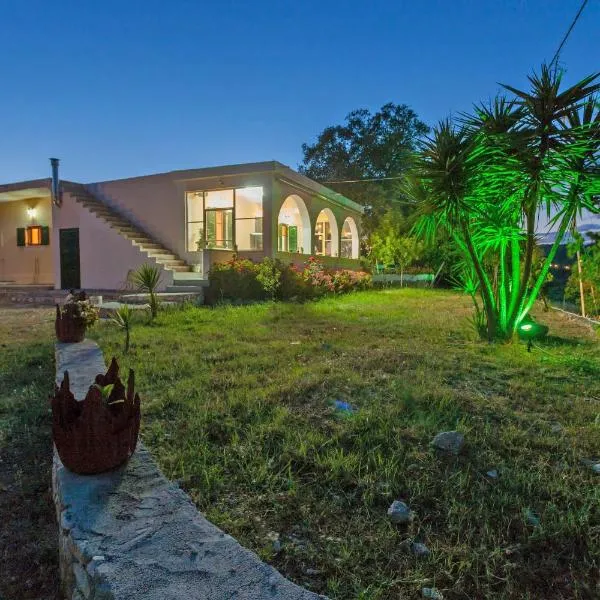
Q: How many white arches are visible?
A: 3